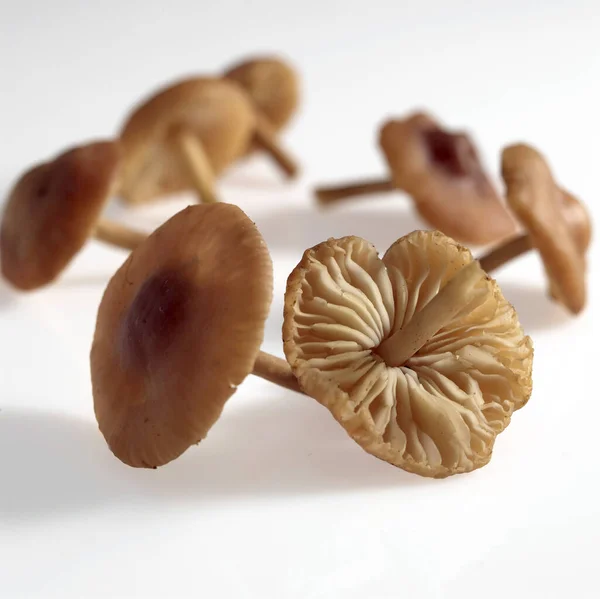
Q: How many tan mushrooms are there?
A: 7